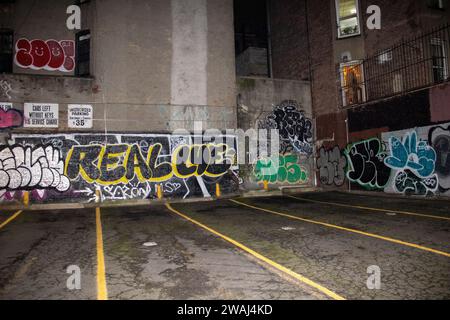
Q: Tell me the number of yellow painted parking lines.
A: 5